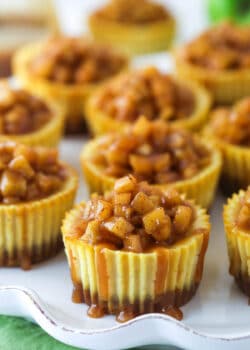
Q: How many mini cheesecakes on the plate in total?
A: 10